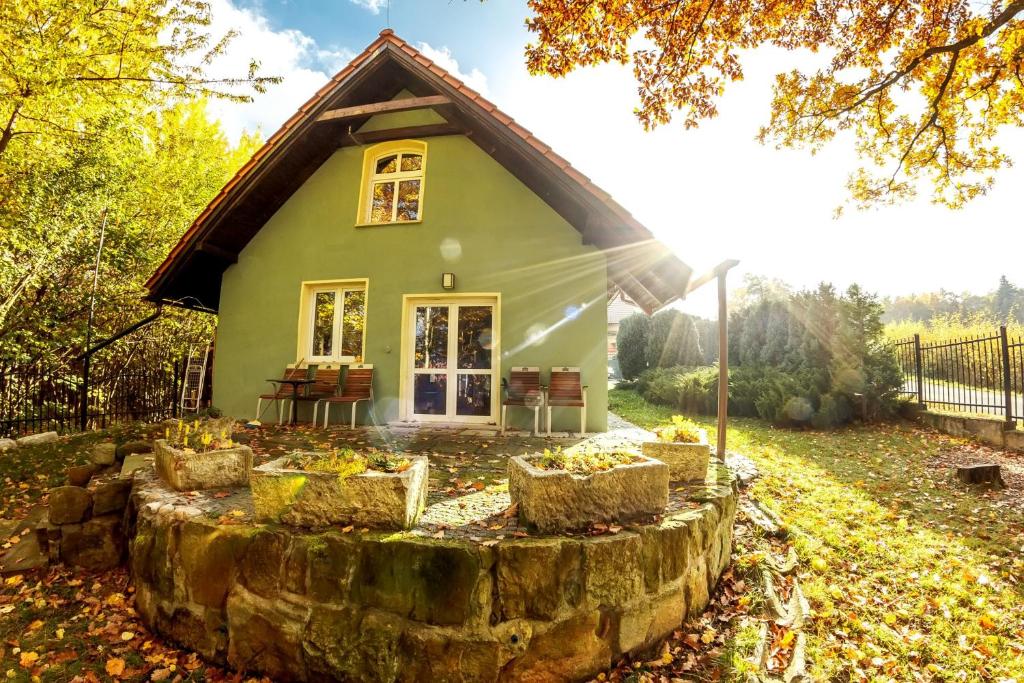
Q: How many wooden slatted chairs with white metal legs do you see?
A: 5